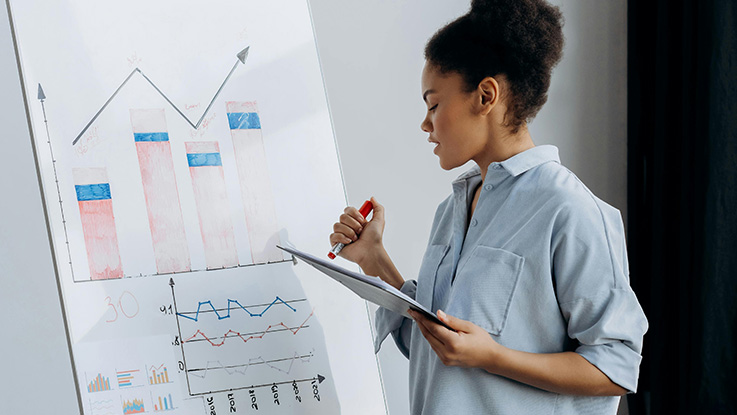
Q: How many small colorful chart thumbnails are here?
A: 6